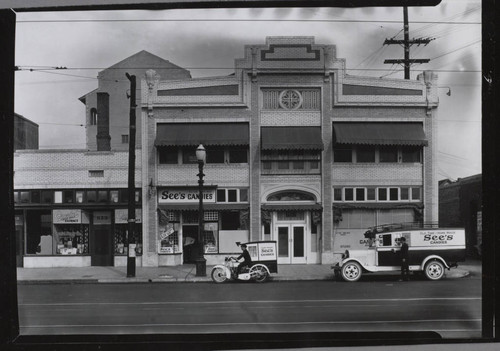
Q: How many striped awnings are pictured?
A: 0